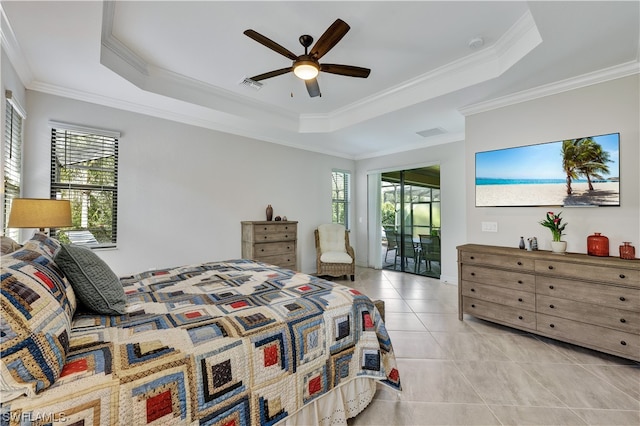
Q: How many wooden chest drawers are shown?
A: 2